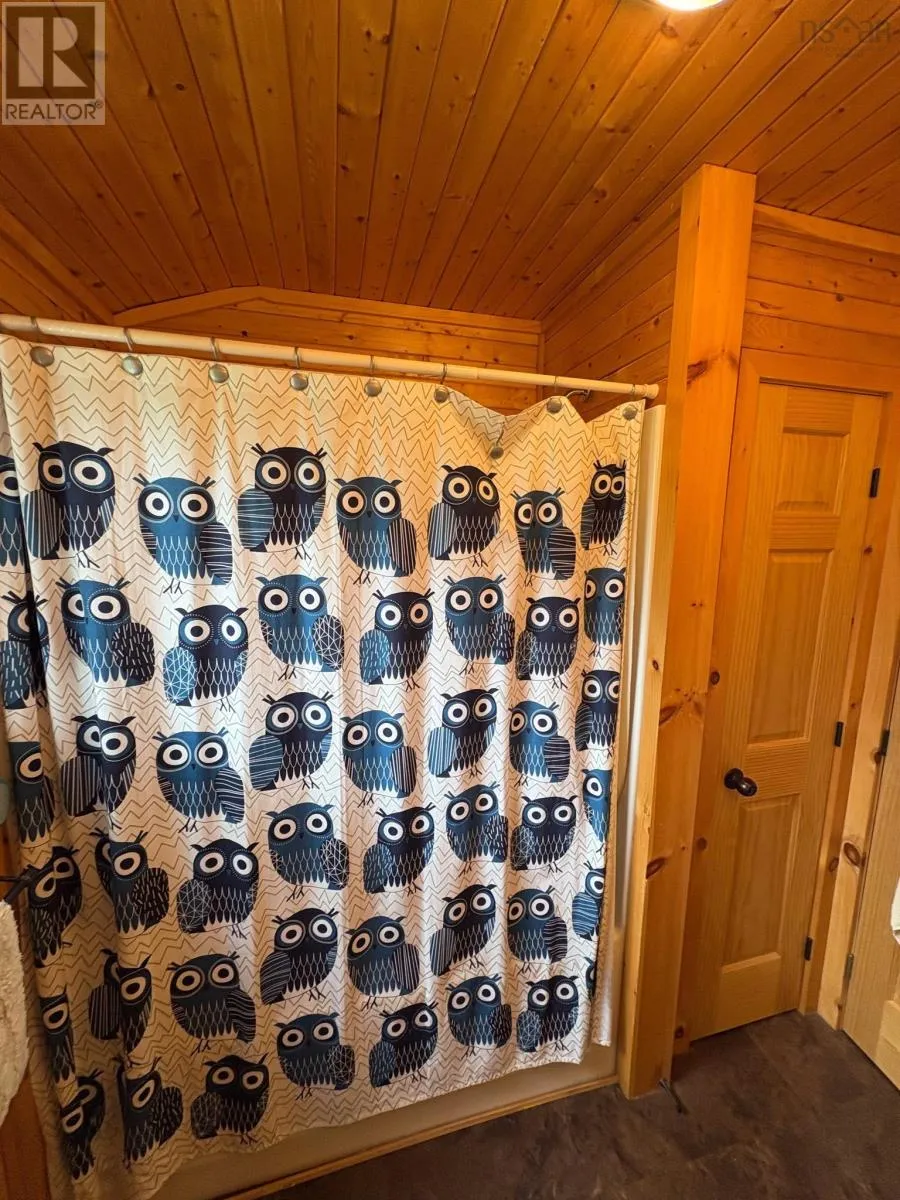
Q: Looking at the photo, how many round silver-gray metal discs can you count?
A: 9